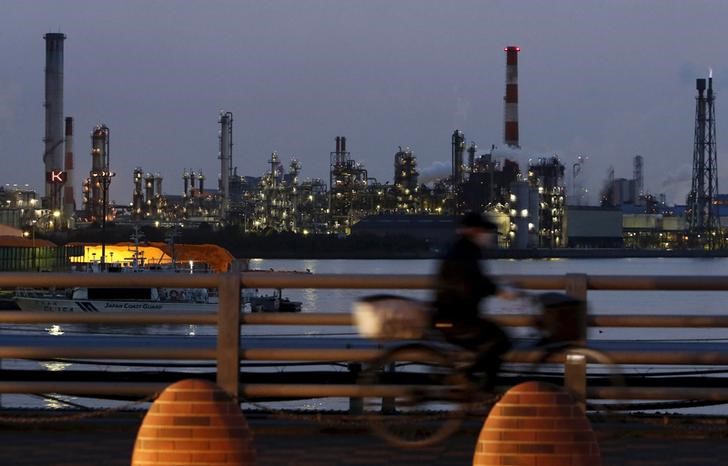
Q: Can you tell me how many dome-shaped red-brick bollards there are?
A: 2